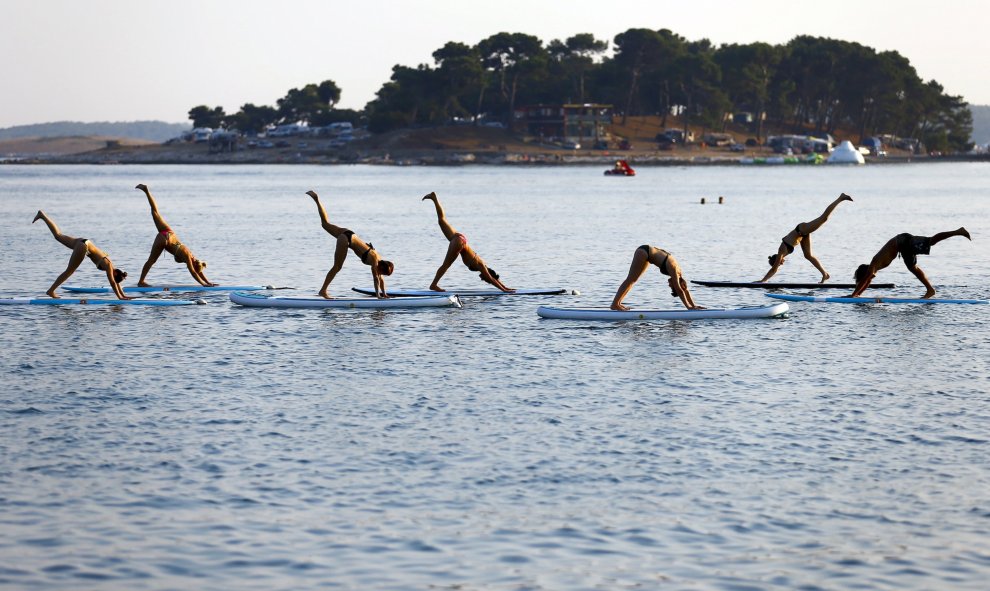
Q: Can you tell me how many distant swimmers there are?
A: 2